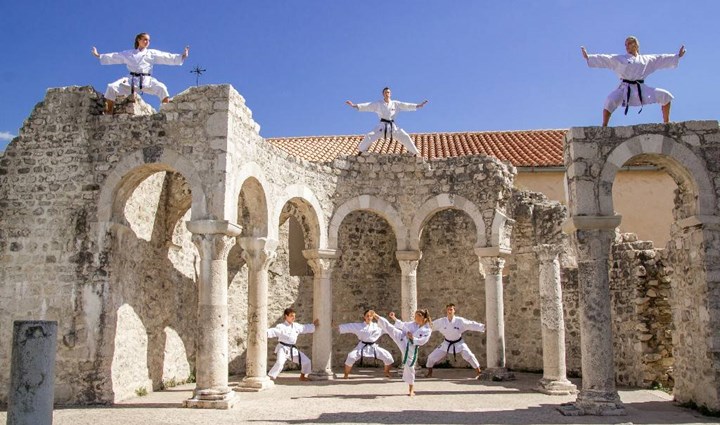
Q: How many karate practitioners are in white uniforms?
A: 7